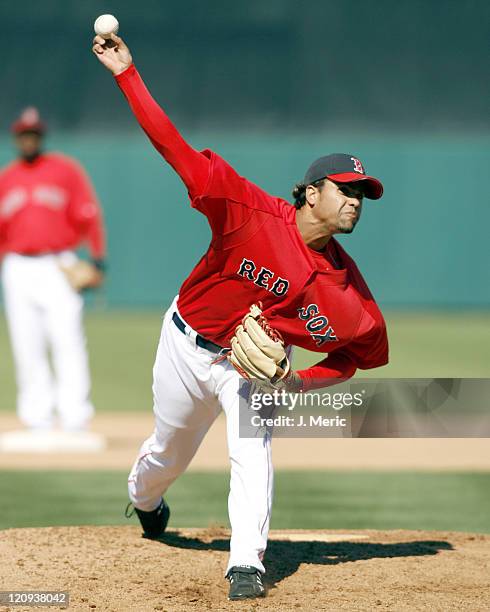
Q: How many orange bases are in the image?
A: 0